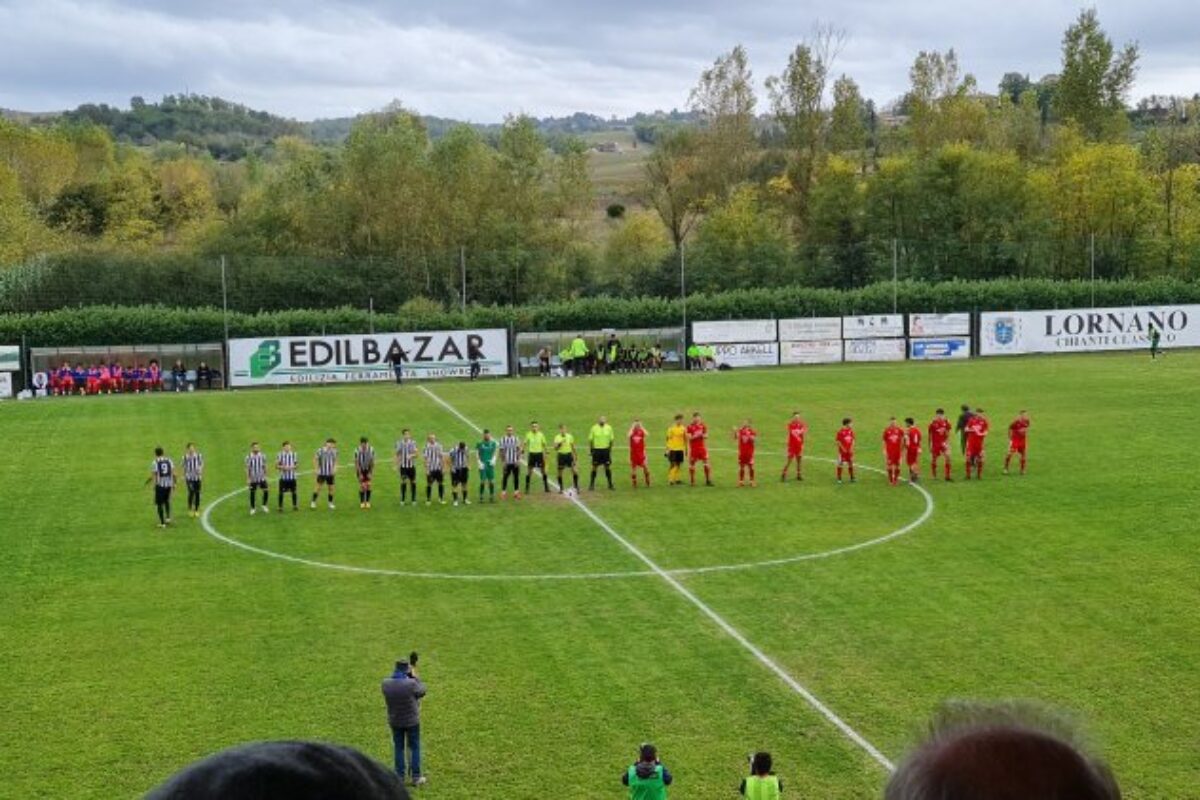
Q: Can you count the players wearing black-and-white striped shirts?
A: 10